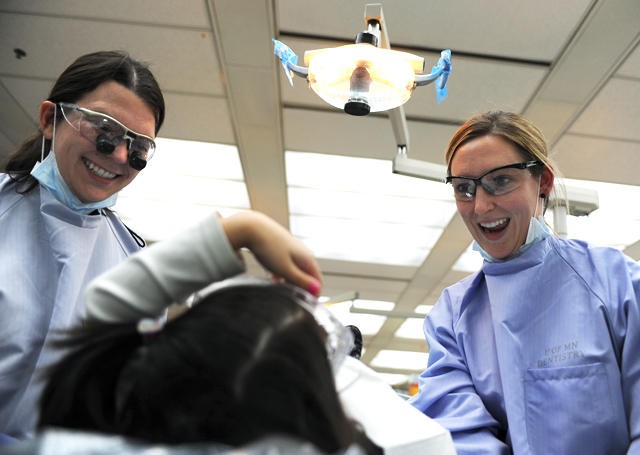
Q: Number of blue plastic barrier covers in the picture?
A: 2